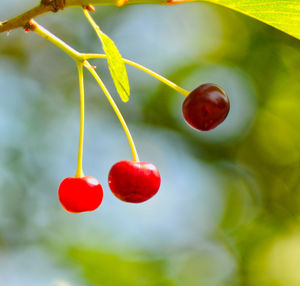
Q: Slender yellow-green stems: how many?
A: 3